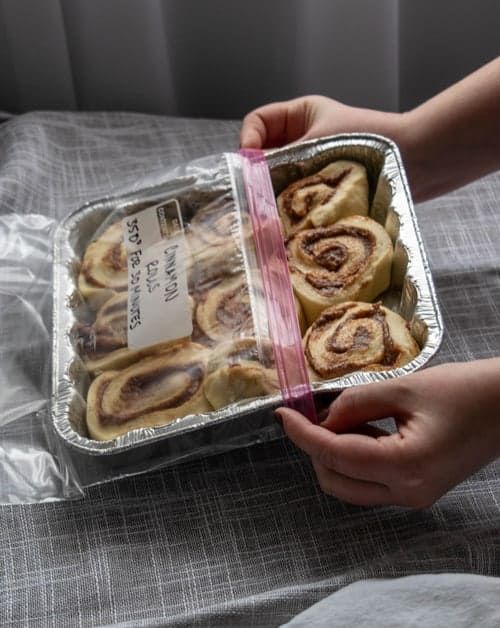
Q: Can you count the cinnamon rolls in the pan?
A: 9